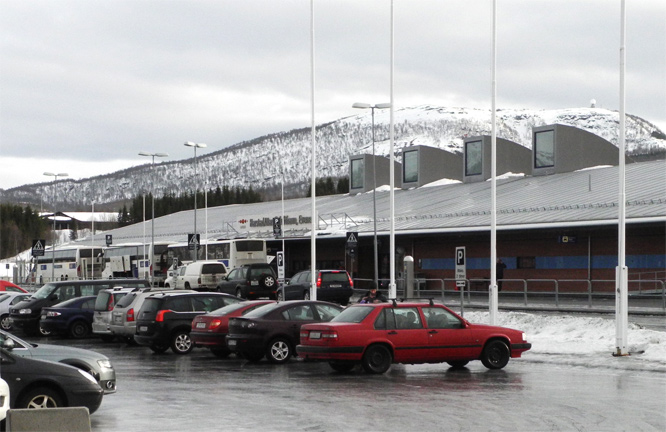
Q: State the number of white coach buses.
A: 3